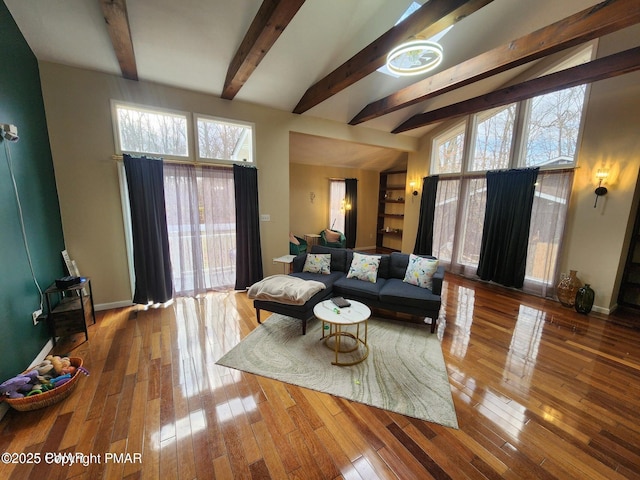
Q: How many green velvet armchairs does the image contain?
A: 2